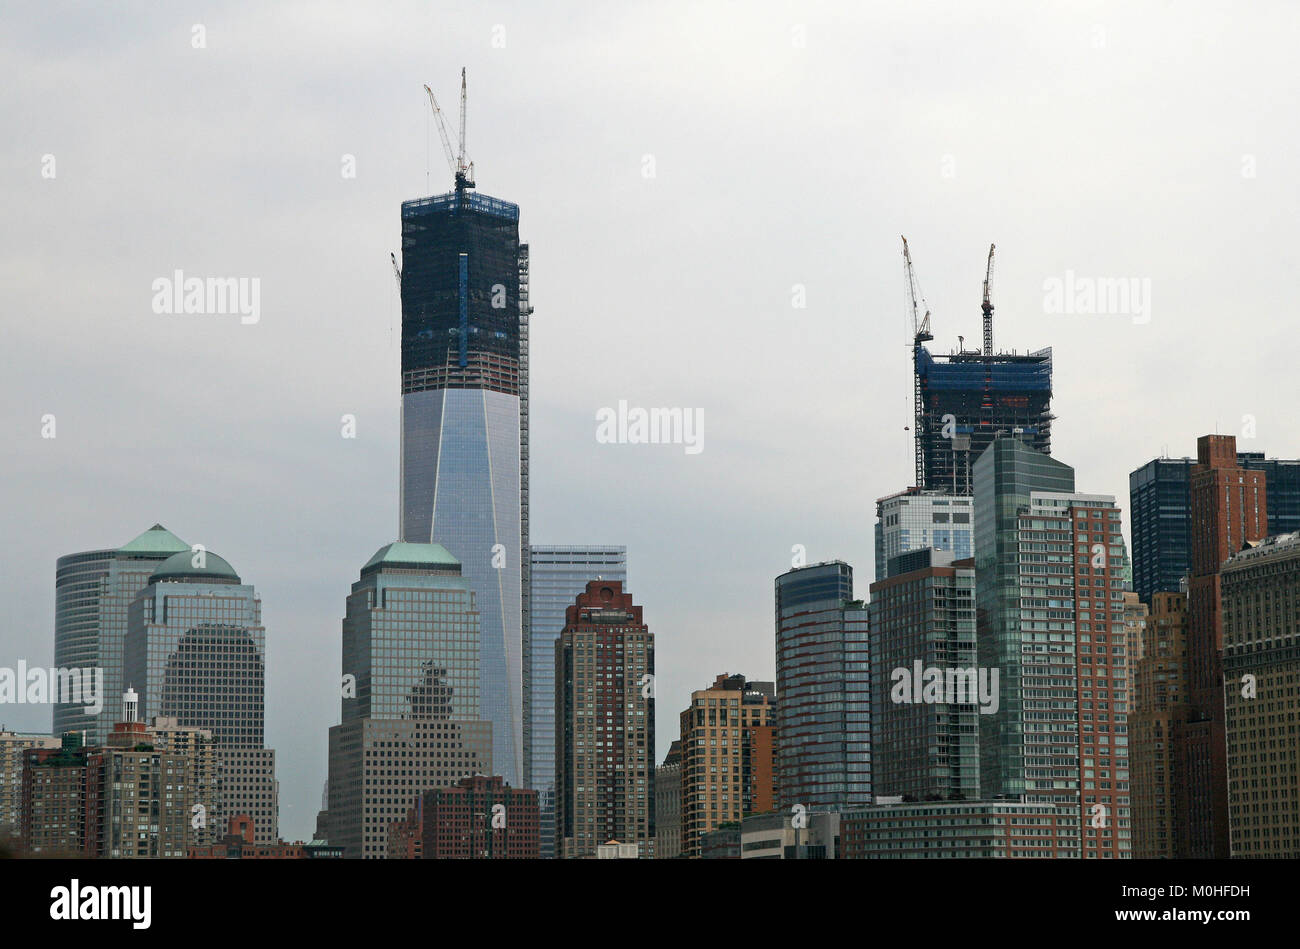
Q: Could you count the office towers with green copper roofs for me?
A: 3